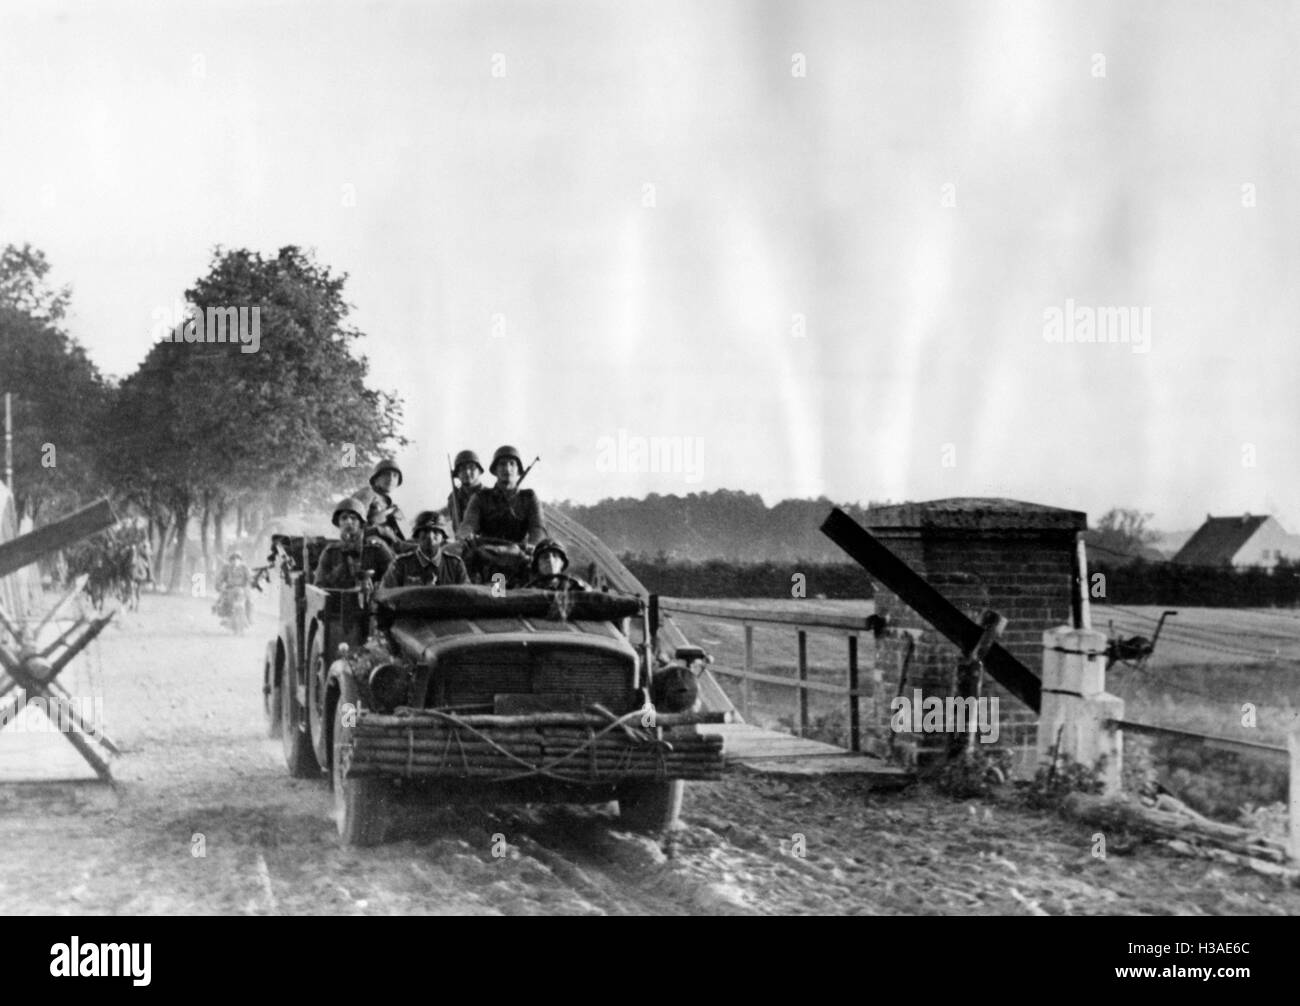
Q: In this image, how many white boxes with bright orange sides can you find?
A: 0